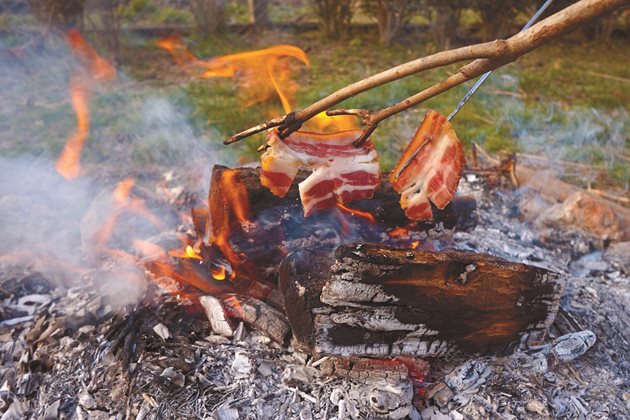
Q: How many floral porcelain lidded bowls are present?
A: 0